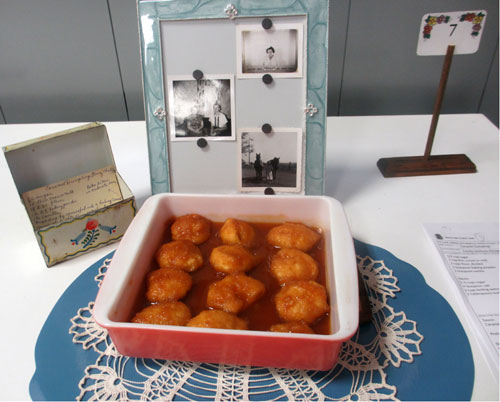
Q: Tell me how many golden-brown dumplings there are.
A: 12